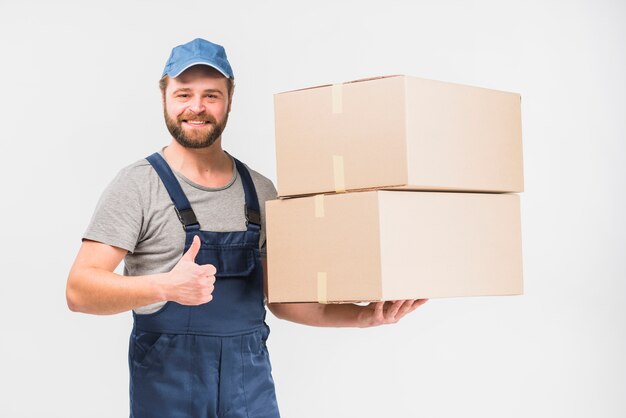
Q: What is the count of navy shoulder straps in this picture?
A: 2